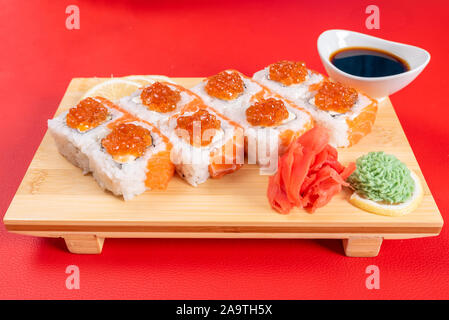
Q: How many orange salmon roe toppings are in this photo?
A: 8